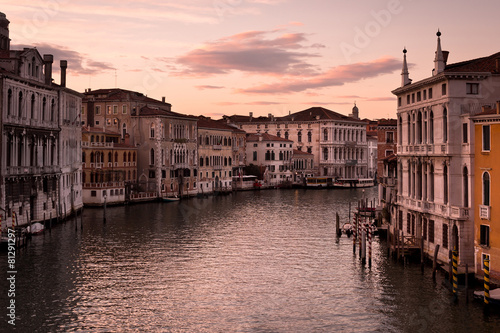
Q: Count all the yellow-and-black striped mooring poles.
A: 2